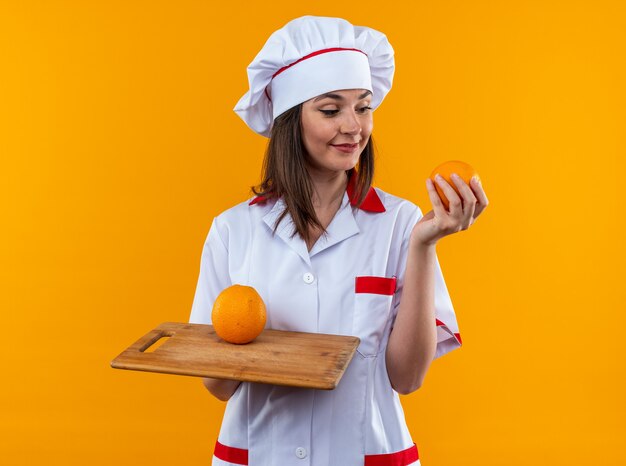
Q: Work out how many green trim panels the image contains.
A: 0